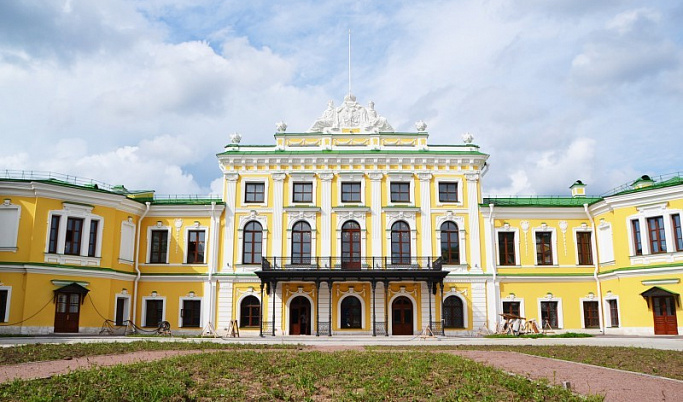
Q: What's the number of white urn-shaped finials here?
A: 4